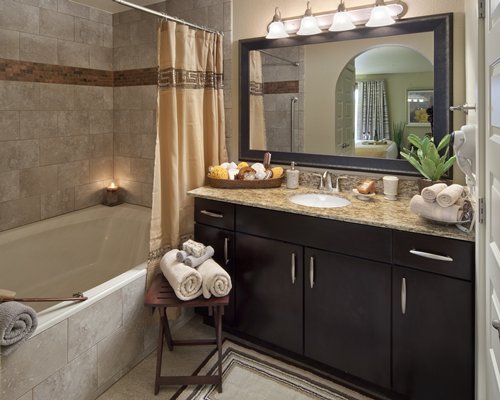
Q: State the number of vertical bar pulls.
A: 4